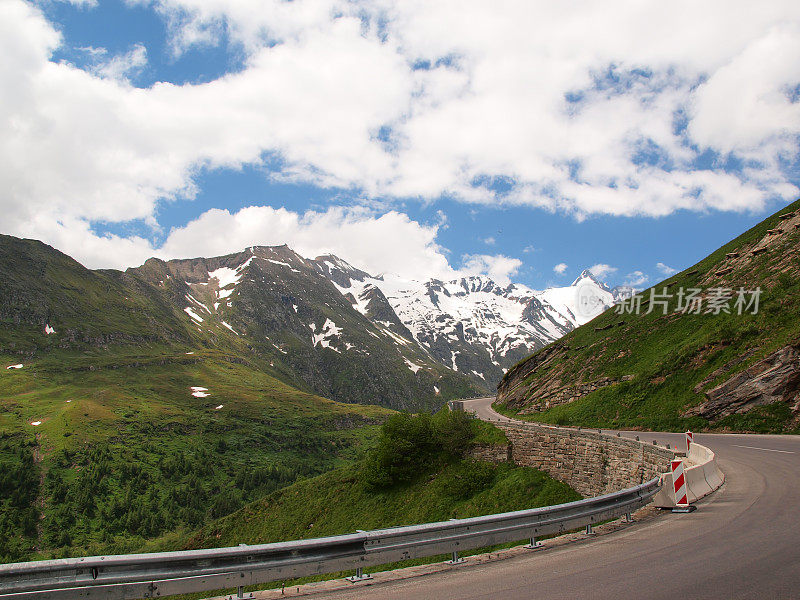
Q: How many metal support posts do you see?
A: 6